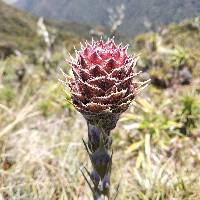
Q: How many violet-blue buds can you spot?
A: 0